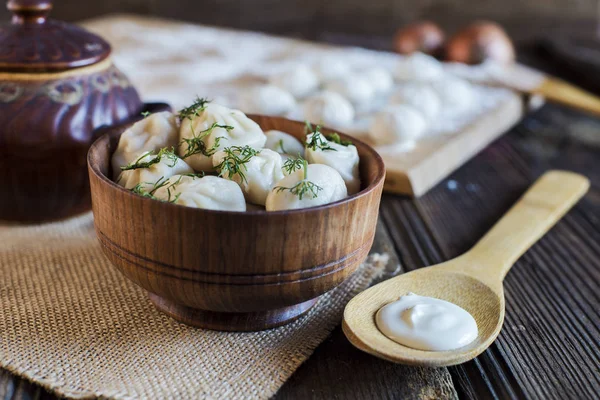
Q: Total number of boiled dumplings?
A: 8